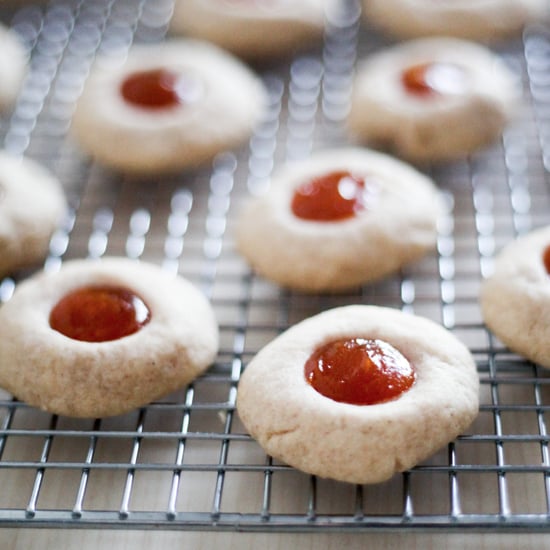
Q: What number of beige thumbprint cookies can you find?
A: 10